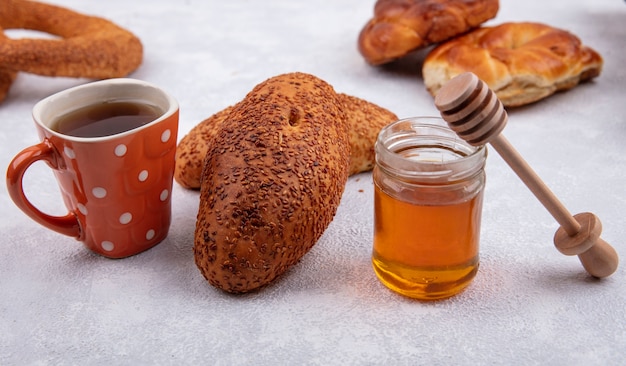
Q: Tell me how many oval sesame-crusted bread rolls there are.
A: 2